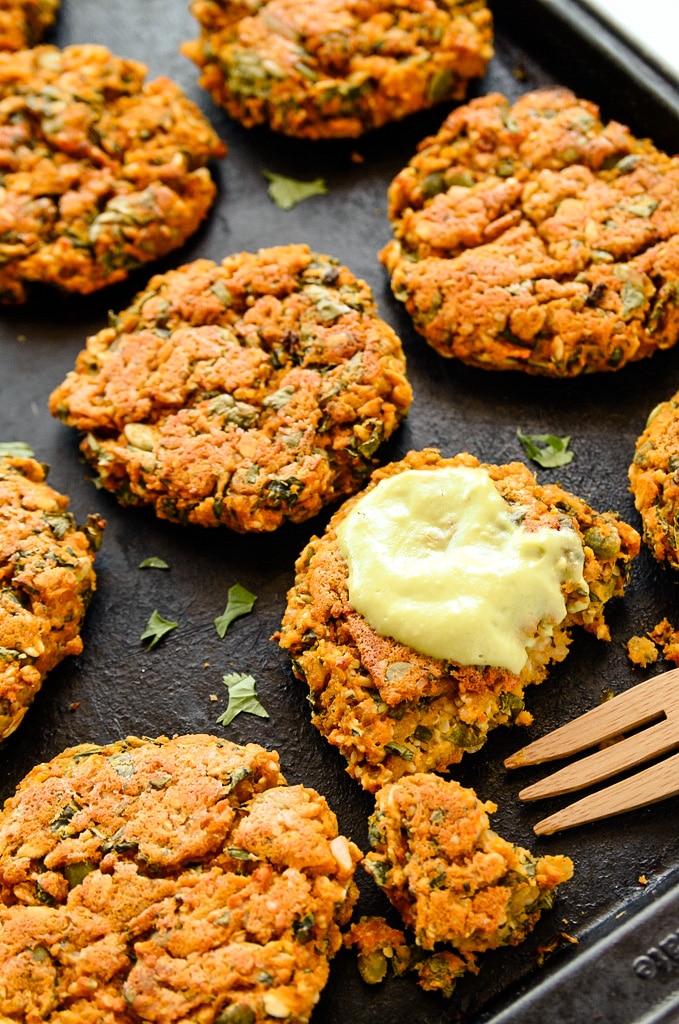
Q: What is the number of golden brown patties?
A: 9